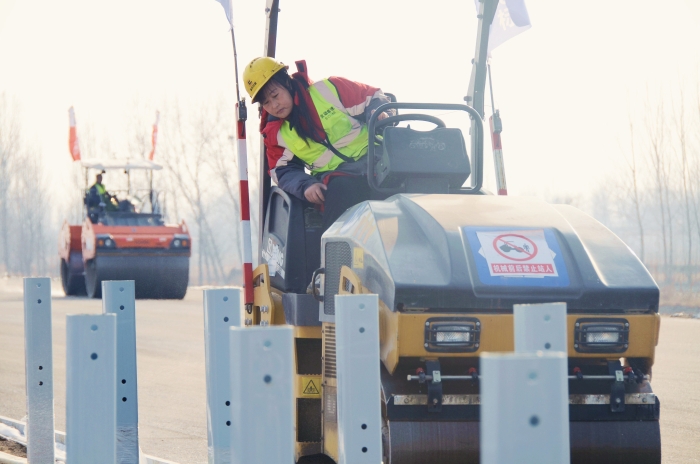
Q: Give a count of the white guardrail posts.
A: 8